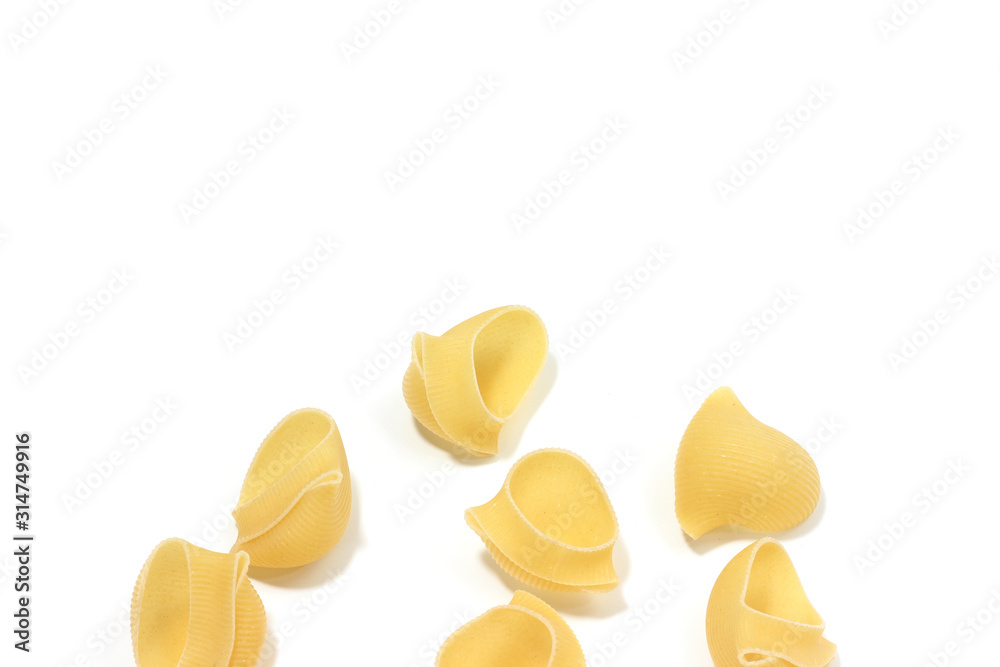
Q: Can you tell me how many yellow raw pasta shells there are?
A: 7